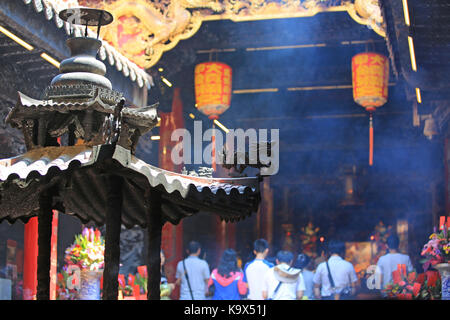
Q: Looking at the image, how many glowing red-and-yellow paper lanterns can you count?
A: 2